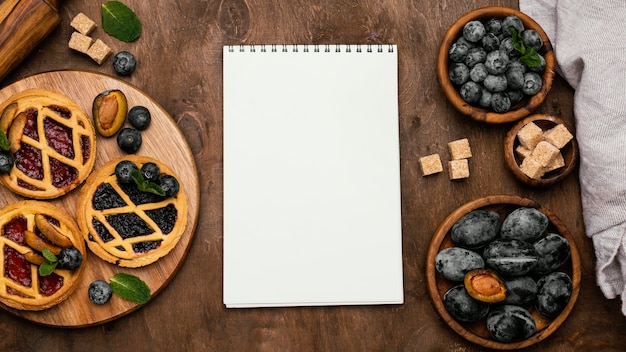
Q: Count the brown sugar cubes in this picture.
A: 12